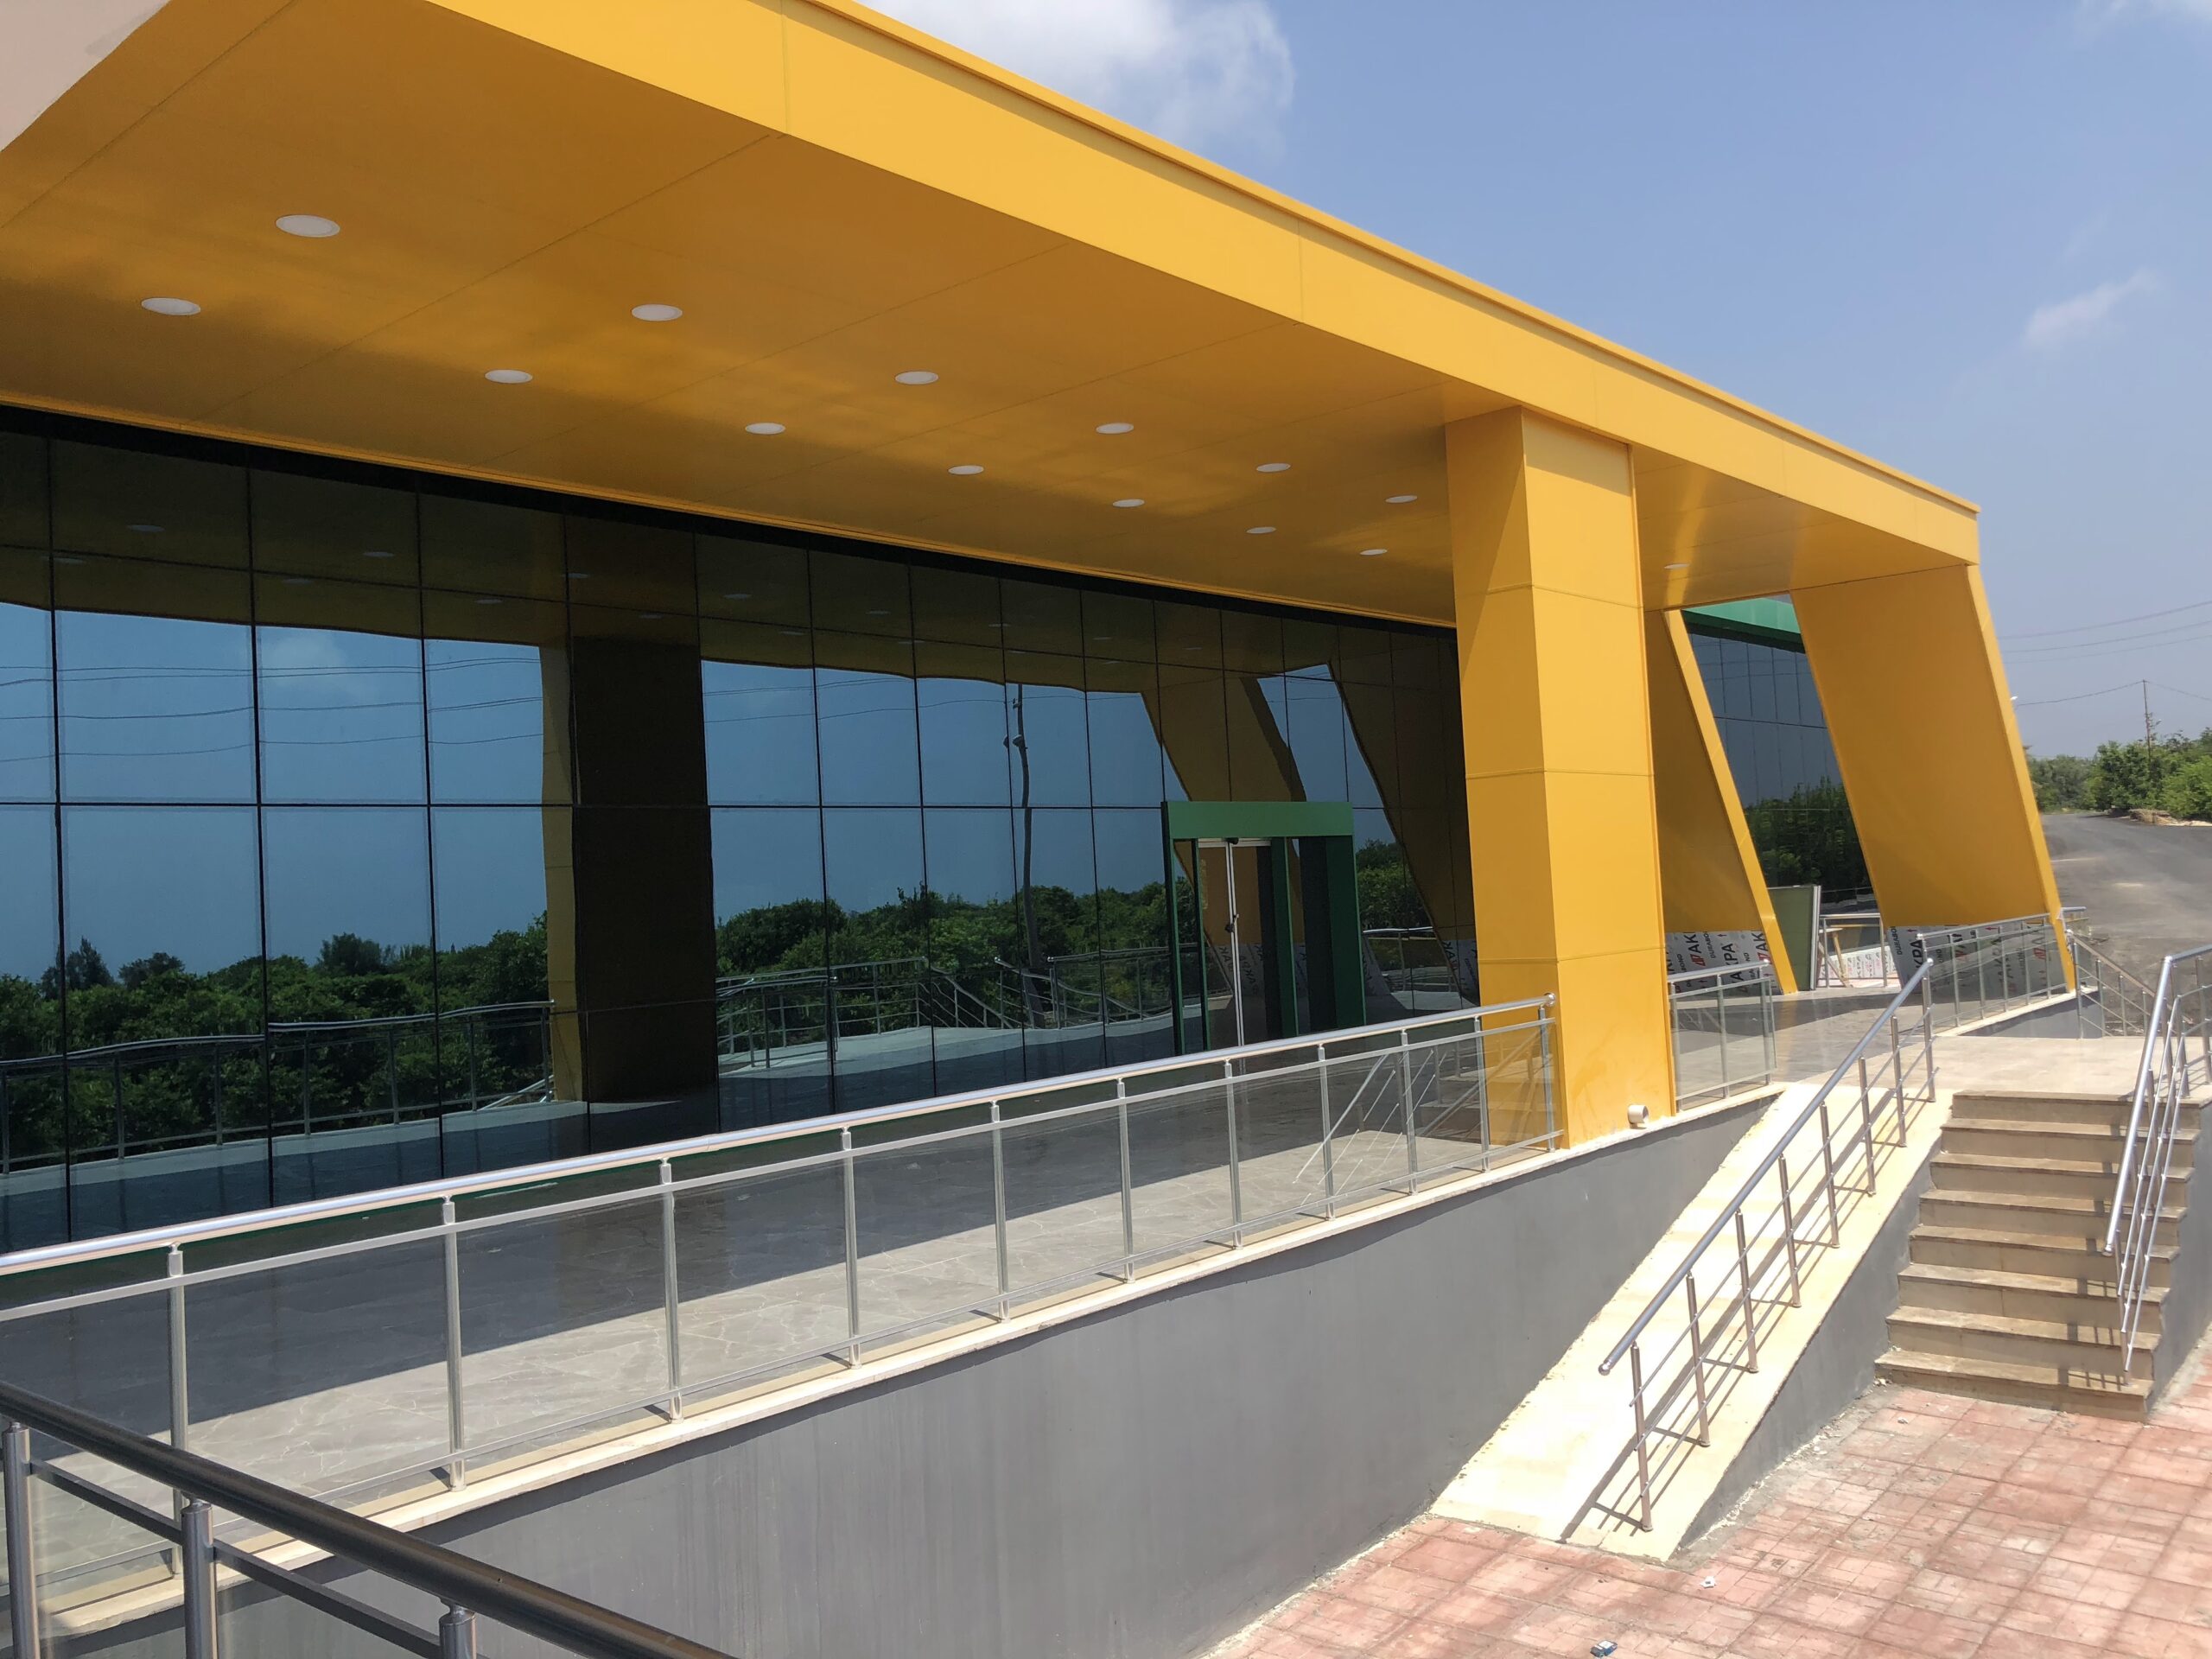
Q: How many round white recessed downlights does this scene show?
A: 14